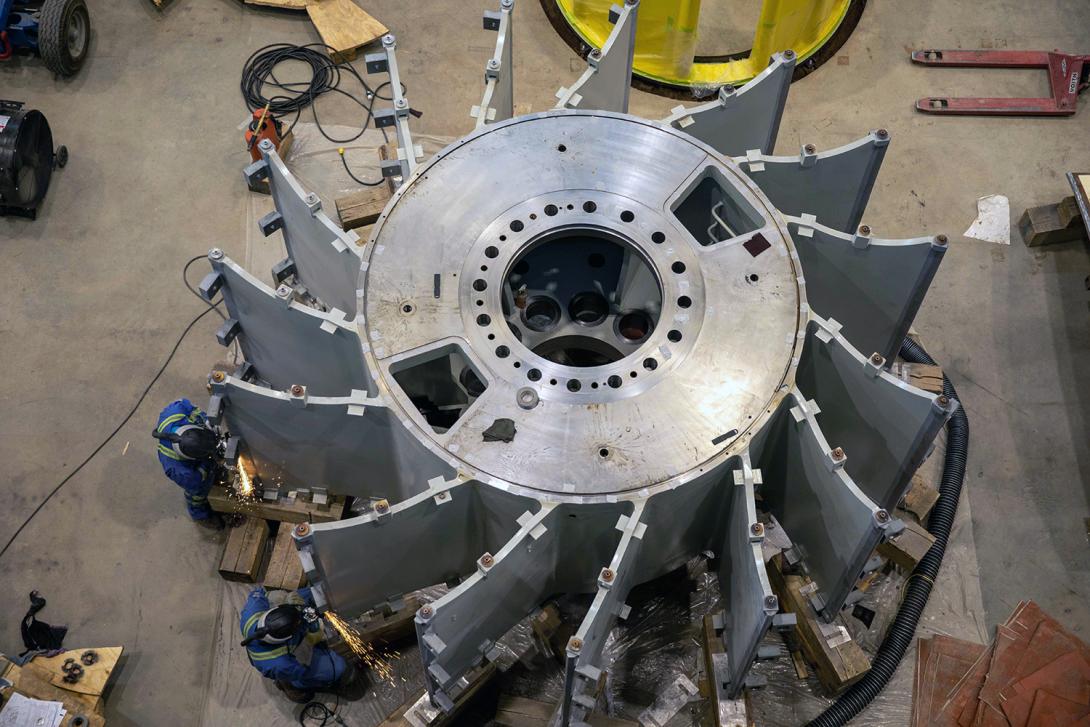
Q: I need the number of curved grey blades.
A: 15